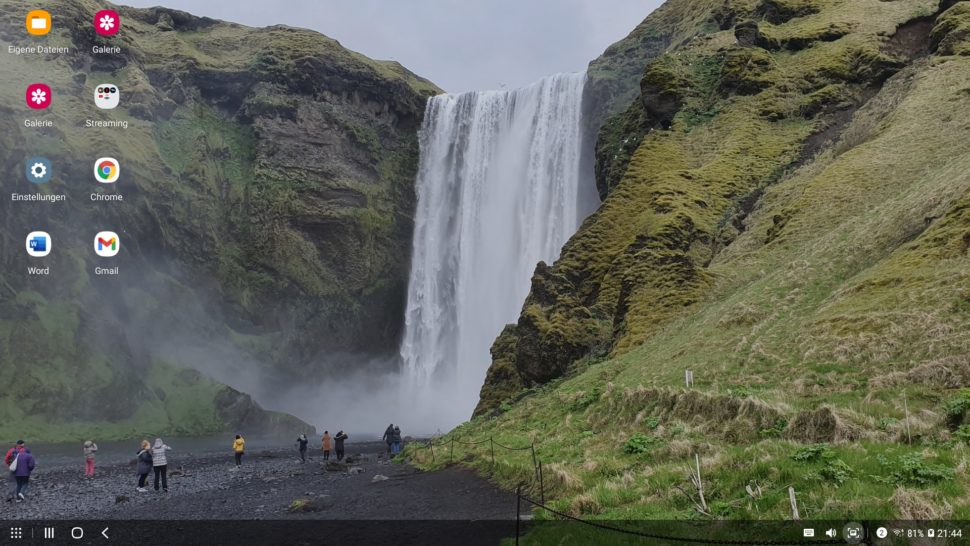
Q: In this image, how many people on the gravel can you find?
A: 11